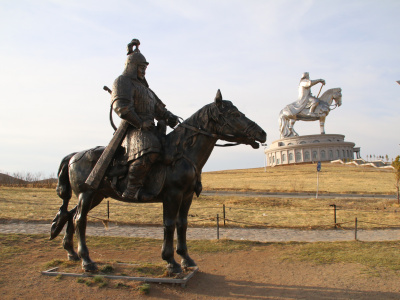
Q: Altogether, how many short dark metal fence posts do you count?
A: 5